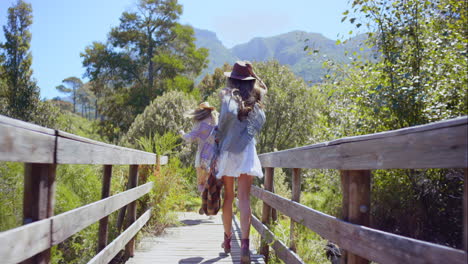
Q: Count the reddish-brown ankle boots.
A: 2